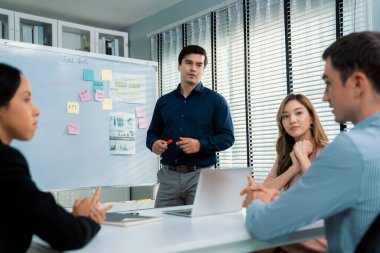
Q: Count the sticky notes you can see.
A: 10